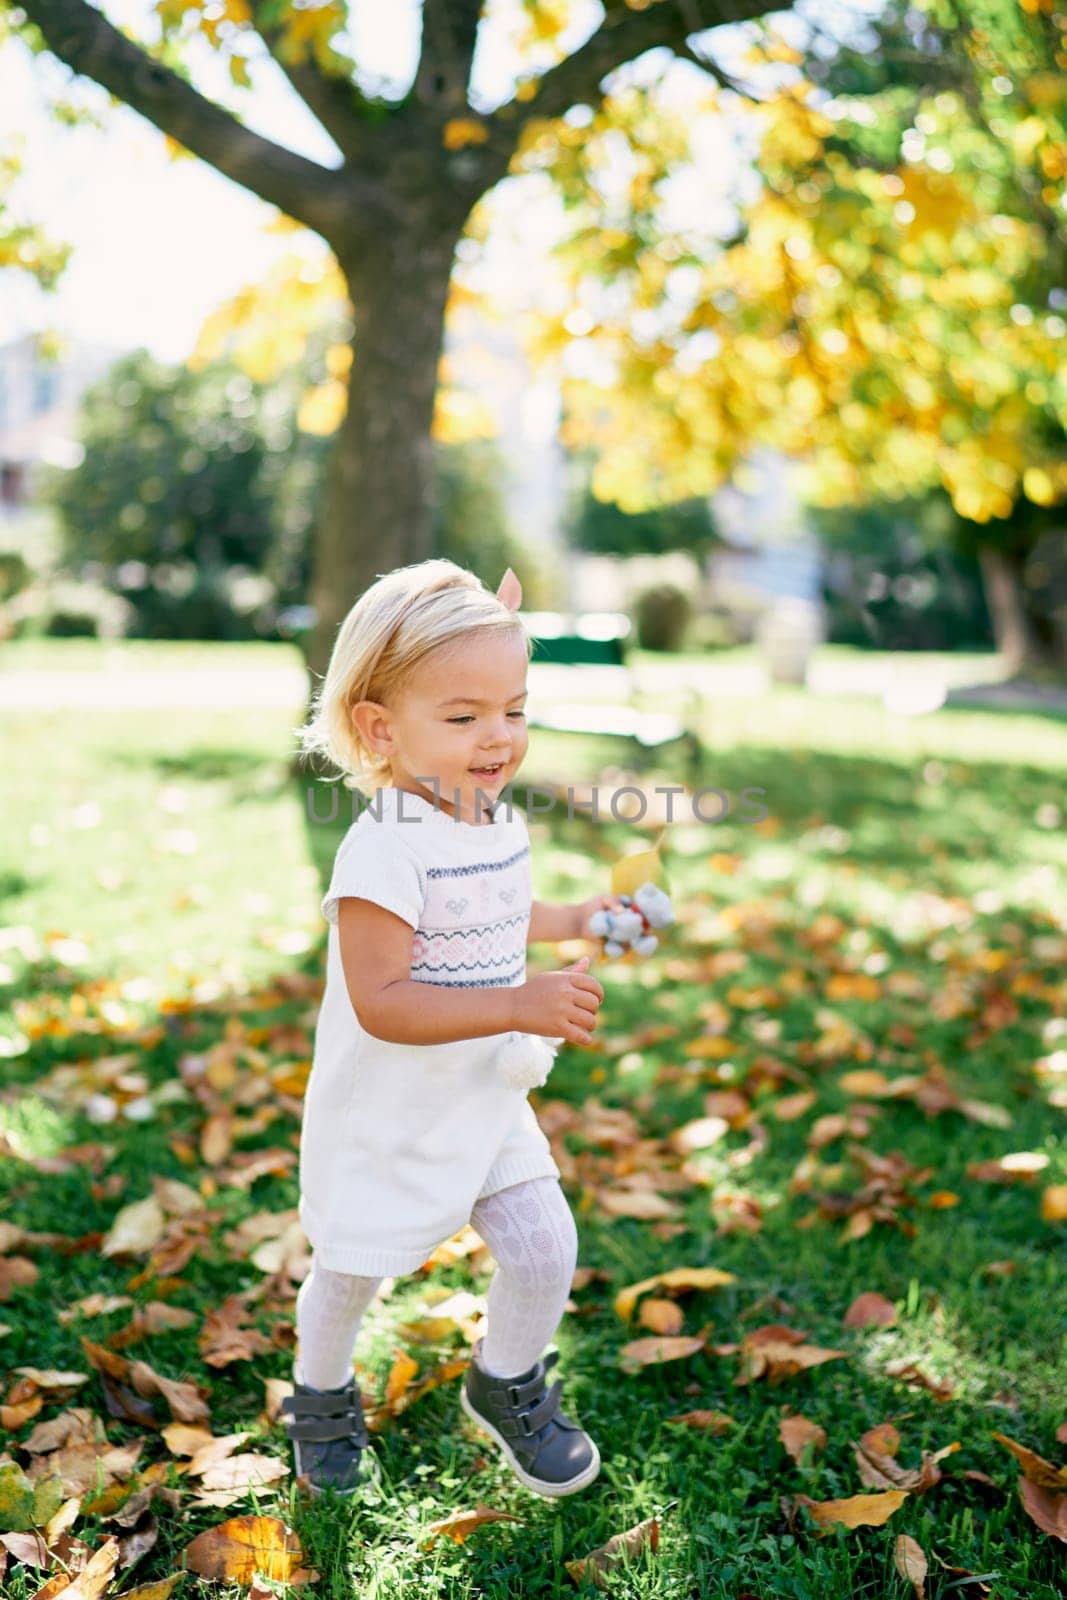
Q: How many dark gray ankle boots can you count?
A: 2